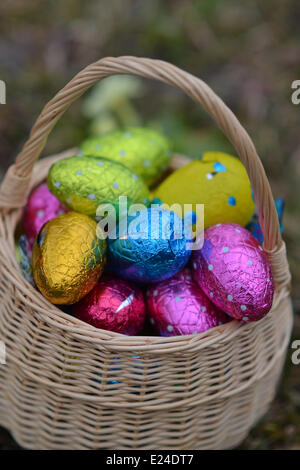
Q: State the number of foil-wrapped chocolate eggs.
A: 9